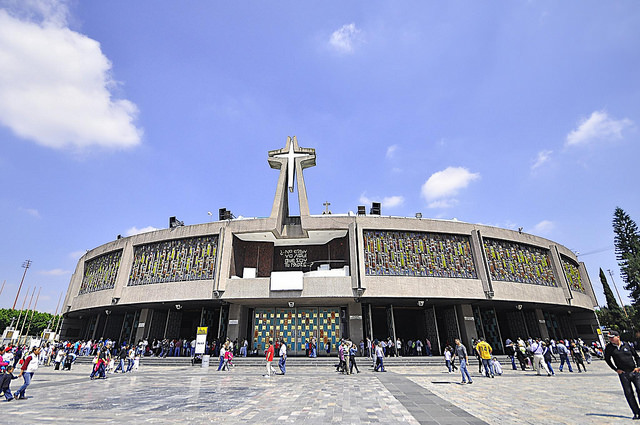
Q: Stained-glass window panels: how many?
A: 5